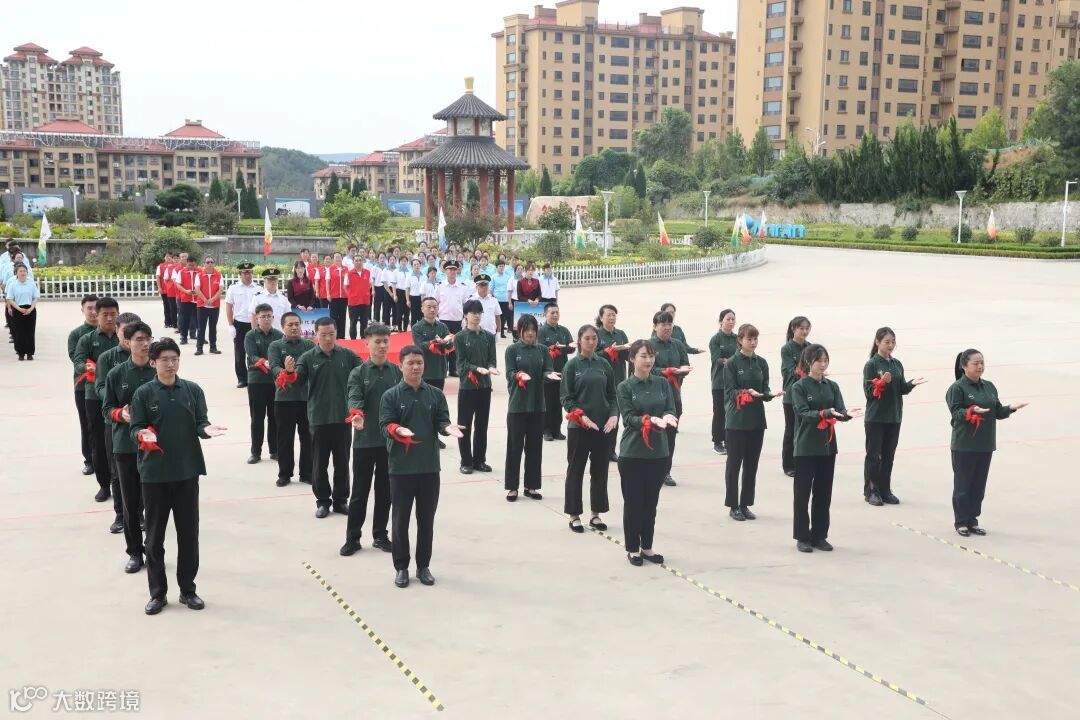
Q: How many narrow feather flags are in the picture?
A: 9